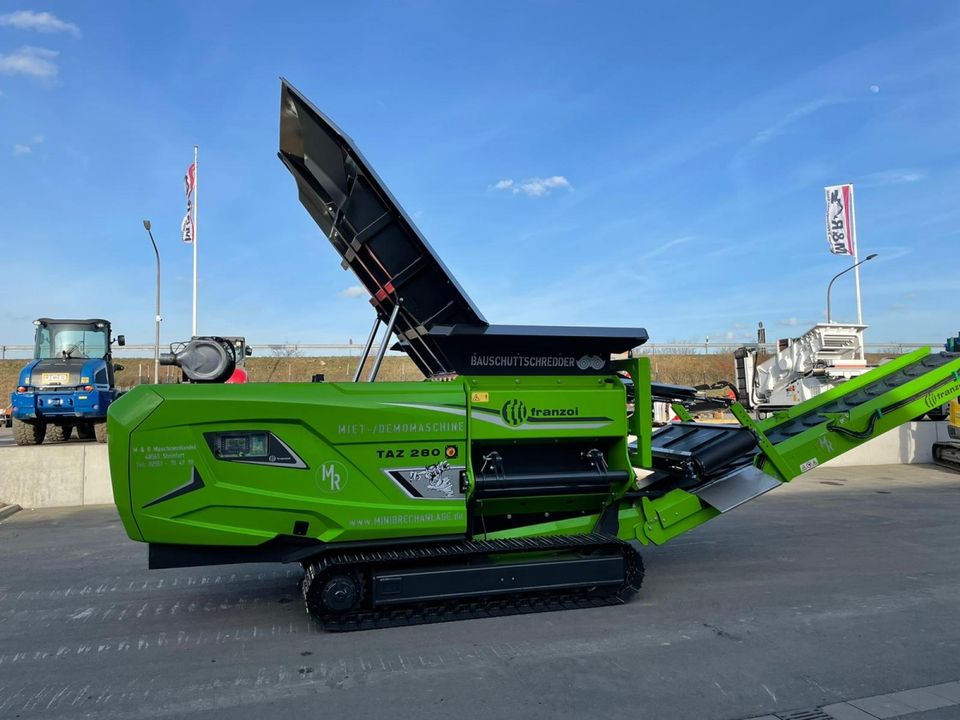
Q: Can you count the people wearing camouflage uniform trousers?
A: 0